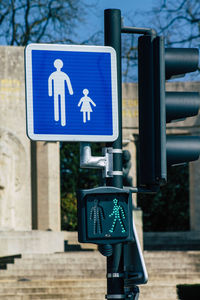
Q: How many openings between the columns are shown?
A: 2